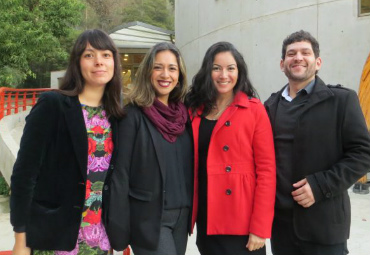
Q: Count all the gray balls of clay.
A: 0